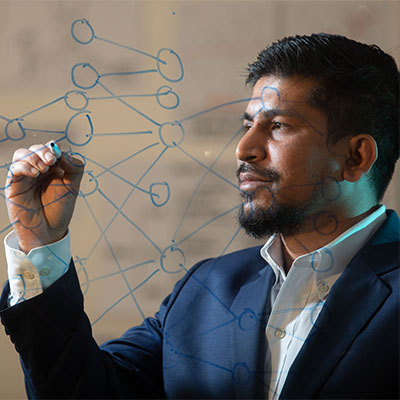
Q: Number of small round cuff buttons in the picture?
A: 2